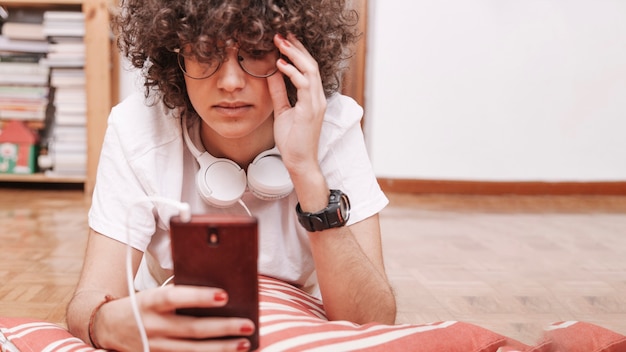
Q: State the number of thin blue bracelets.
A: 0